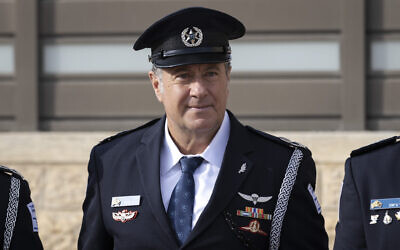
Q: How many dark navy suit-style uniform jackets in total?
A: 3